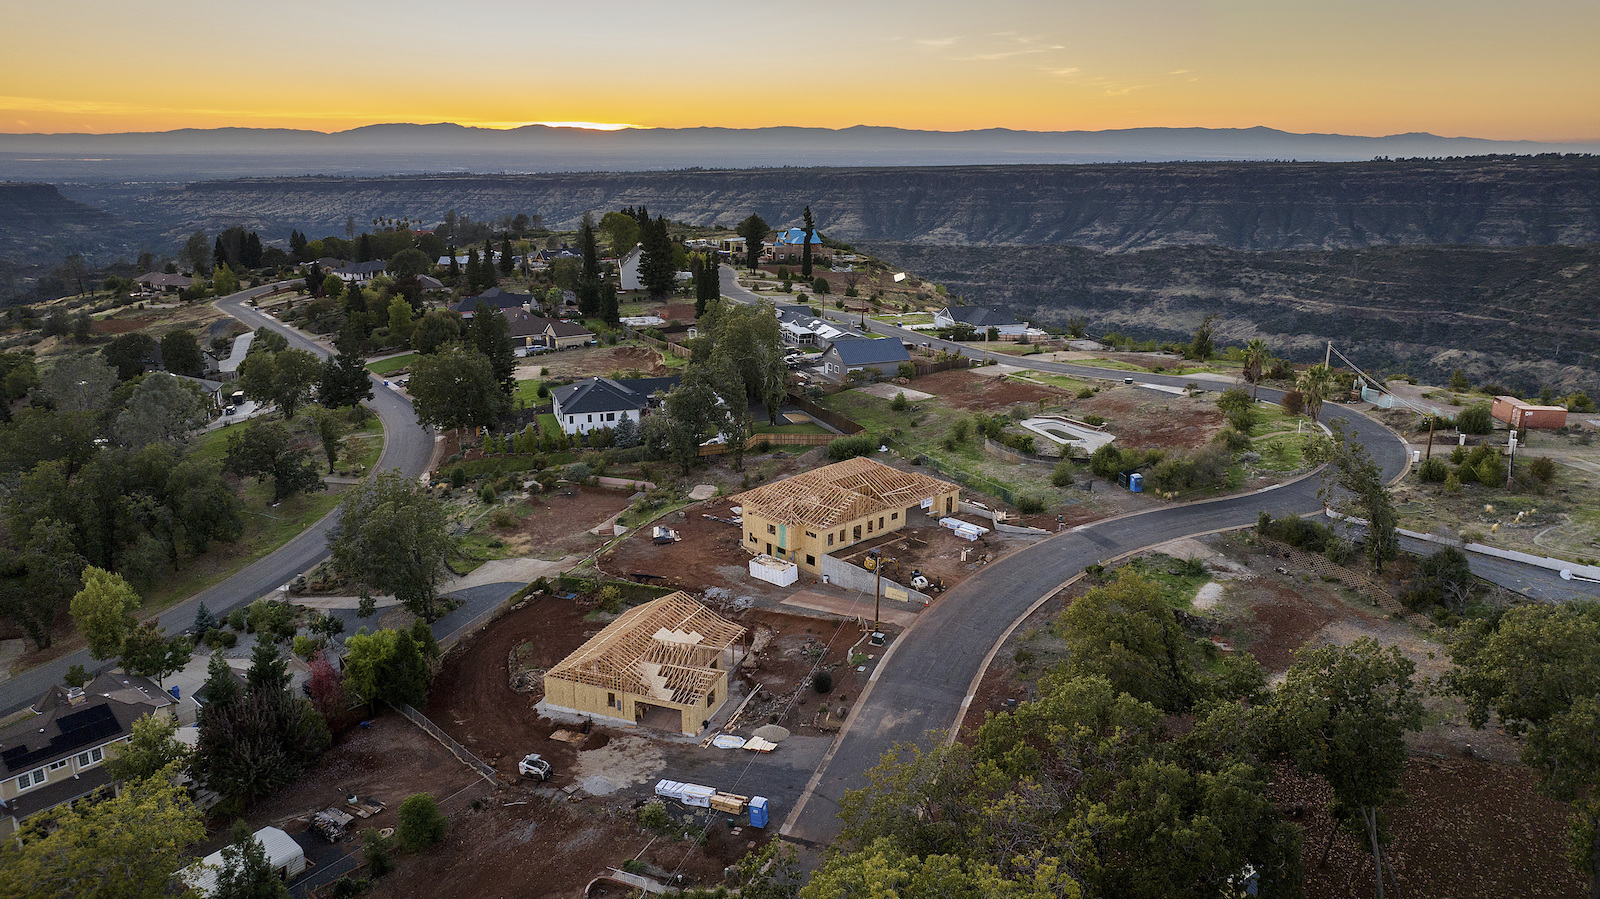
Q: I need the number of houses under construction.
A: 2